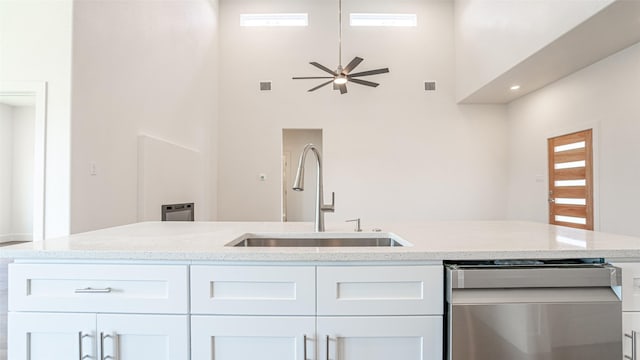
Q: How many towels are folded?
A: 0